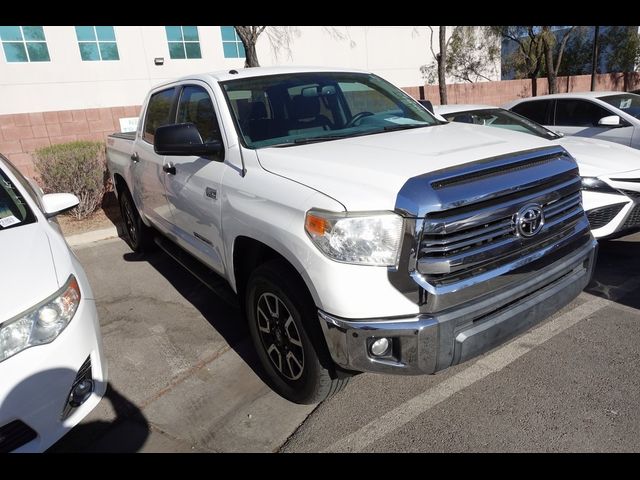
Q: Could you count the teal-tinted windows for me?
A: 4